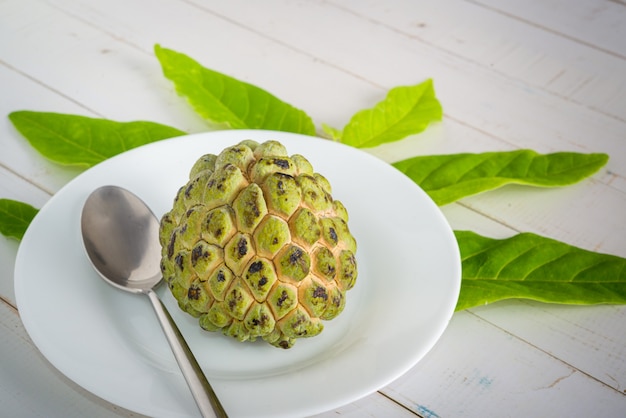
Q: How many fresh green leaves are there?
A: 6